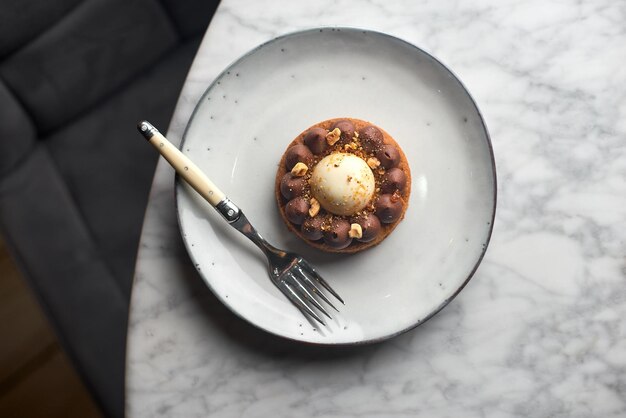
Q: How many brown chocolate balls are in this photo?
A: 12